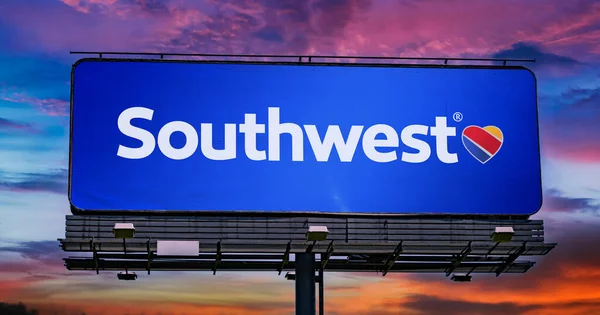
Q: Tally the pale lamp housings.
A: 3